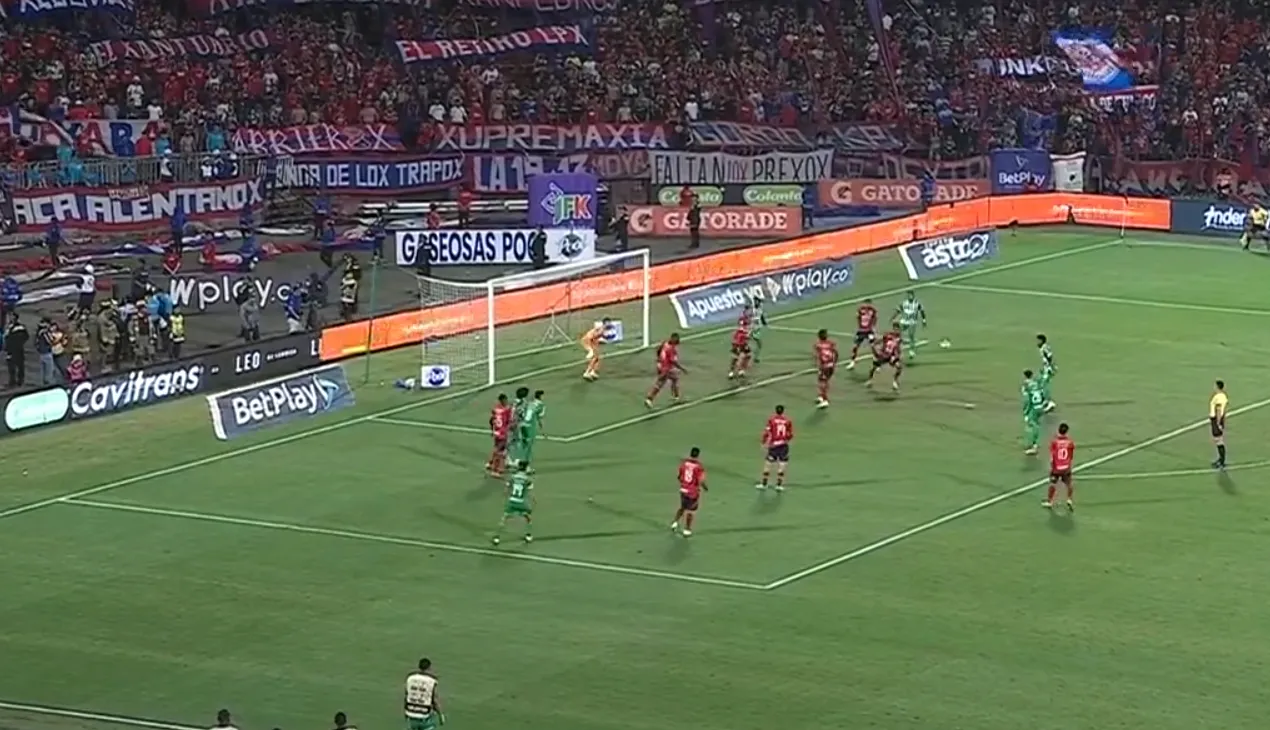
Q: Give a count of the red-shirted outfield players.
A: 9